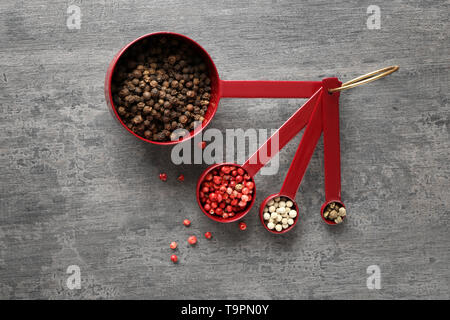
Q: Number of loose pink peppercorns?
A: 9